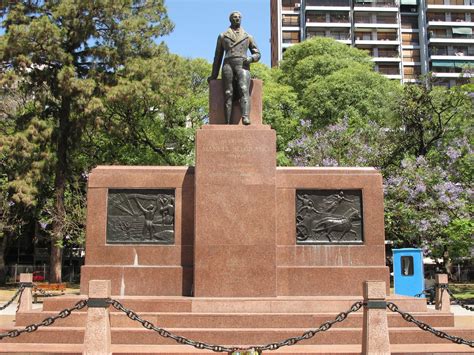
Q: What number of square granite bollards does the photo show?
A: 4